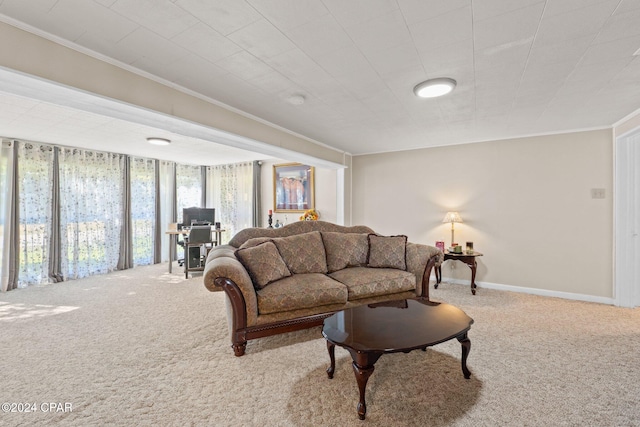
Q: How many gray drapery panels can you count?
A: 7